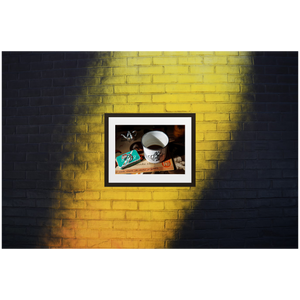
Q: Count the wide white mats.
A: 1